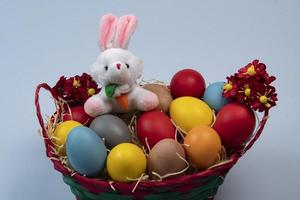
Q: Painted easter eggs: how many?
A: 13